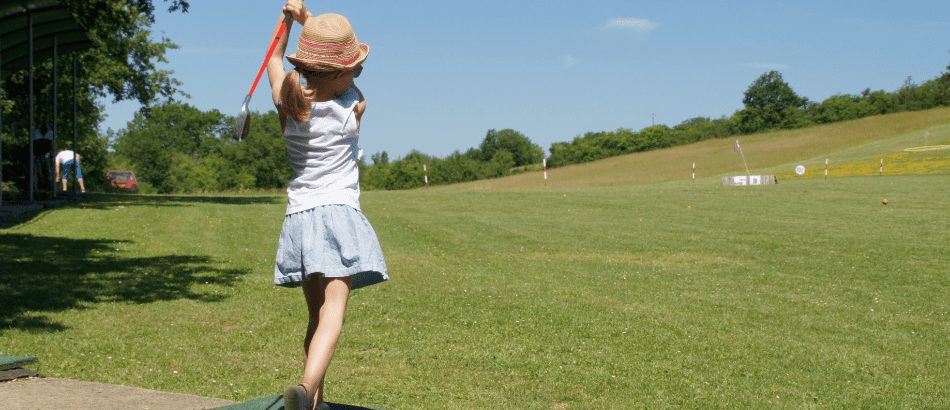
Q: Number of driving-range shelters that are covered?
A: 1